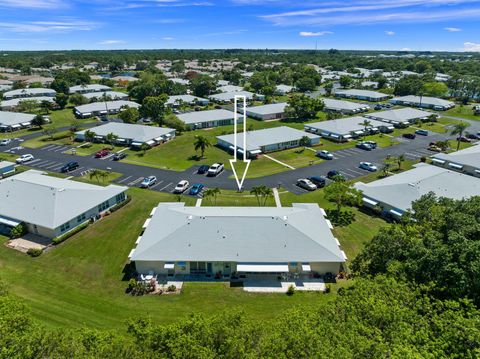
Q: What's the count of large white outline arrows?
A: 1